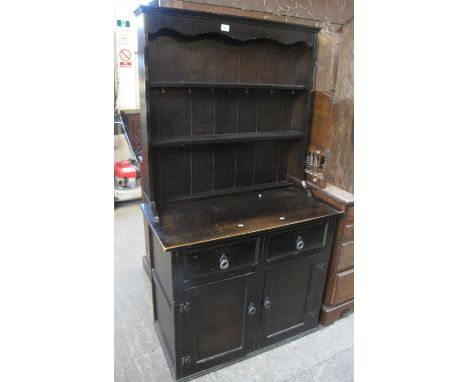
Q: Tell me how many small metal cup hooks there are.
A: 7